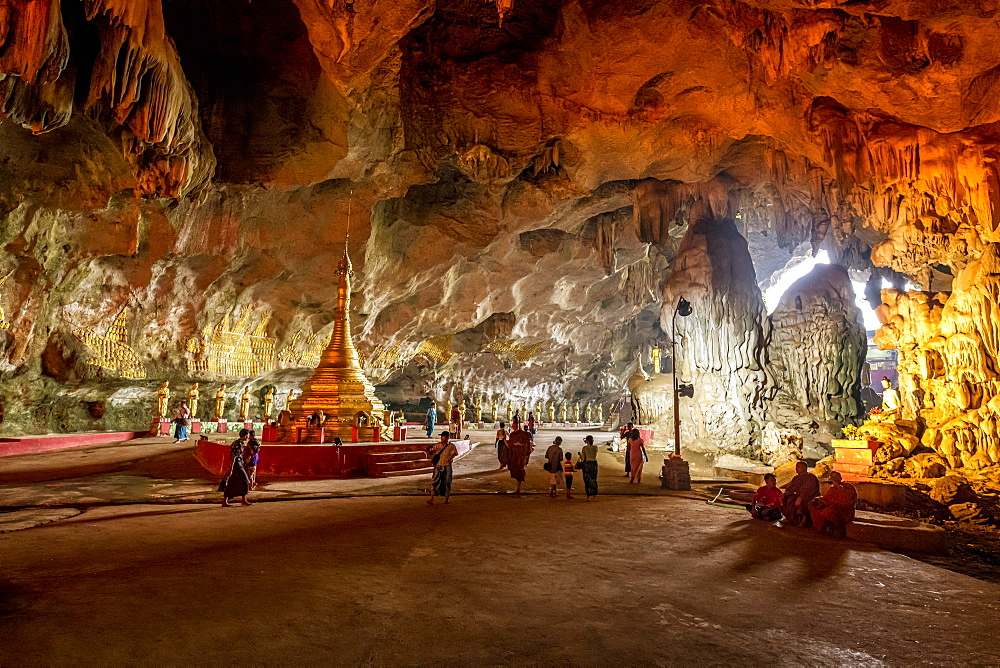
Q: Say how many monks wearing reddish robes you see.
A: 3